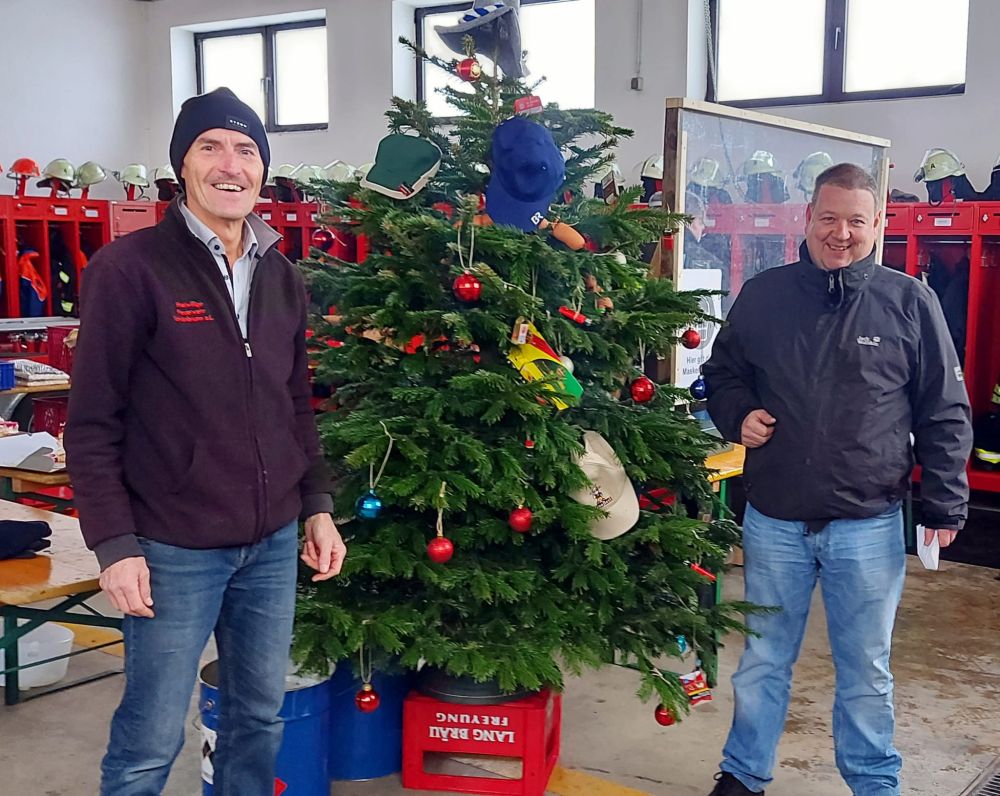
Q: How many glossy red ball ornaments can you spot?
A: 9